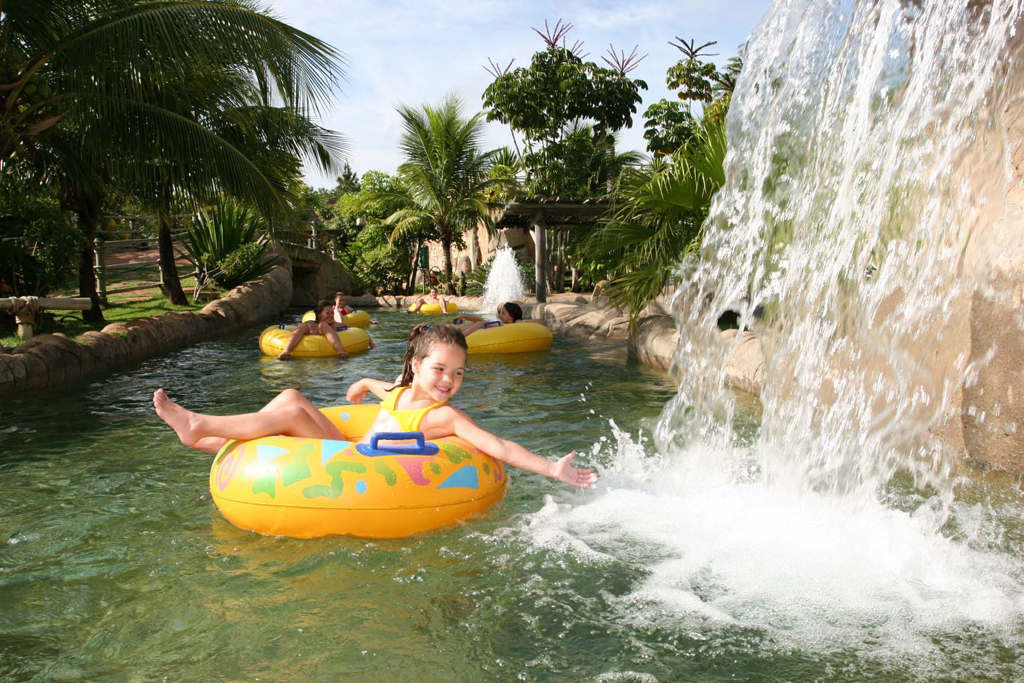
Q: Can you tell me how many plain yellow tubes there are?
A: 4